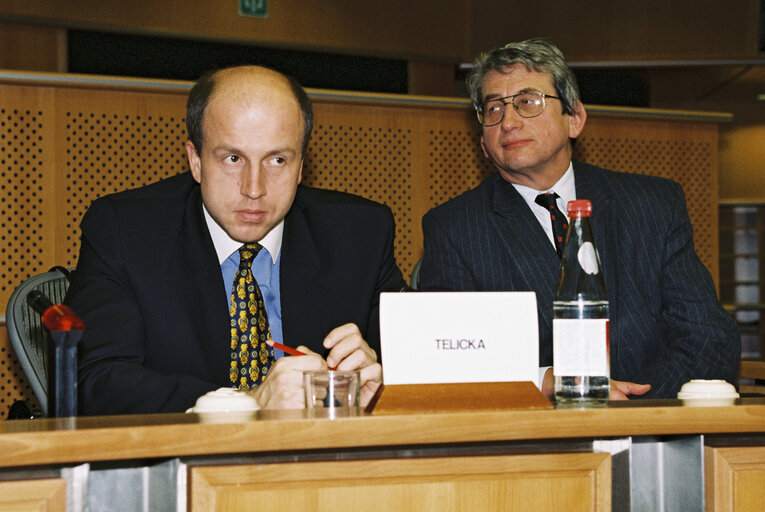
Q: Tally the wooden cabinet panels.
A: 3